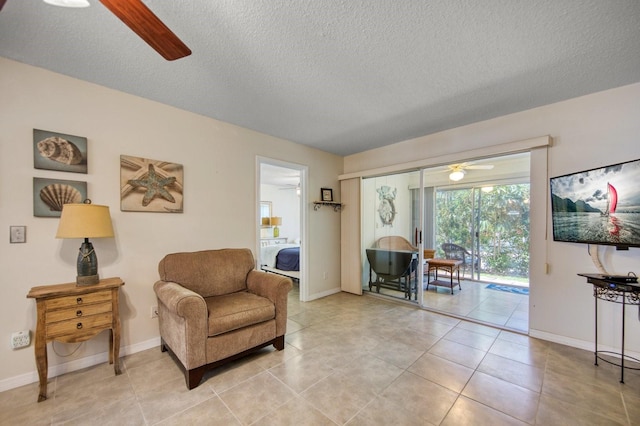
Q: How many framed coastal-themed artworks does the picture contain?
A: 3